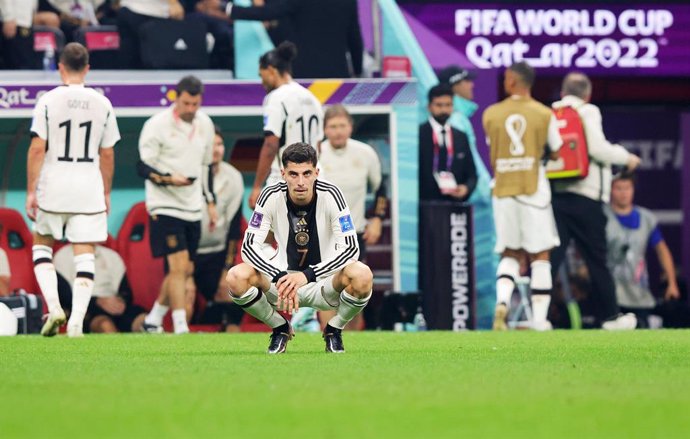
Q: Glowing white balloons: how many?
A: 0